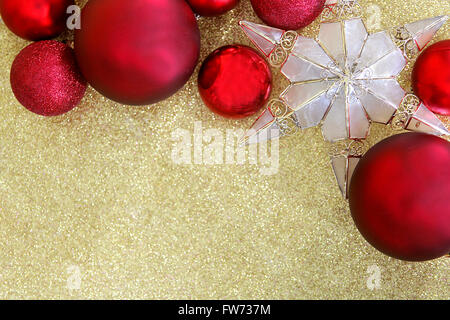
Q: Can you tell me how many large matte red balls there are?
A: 2